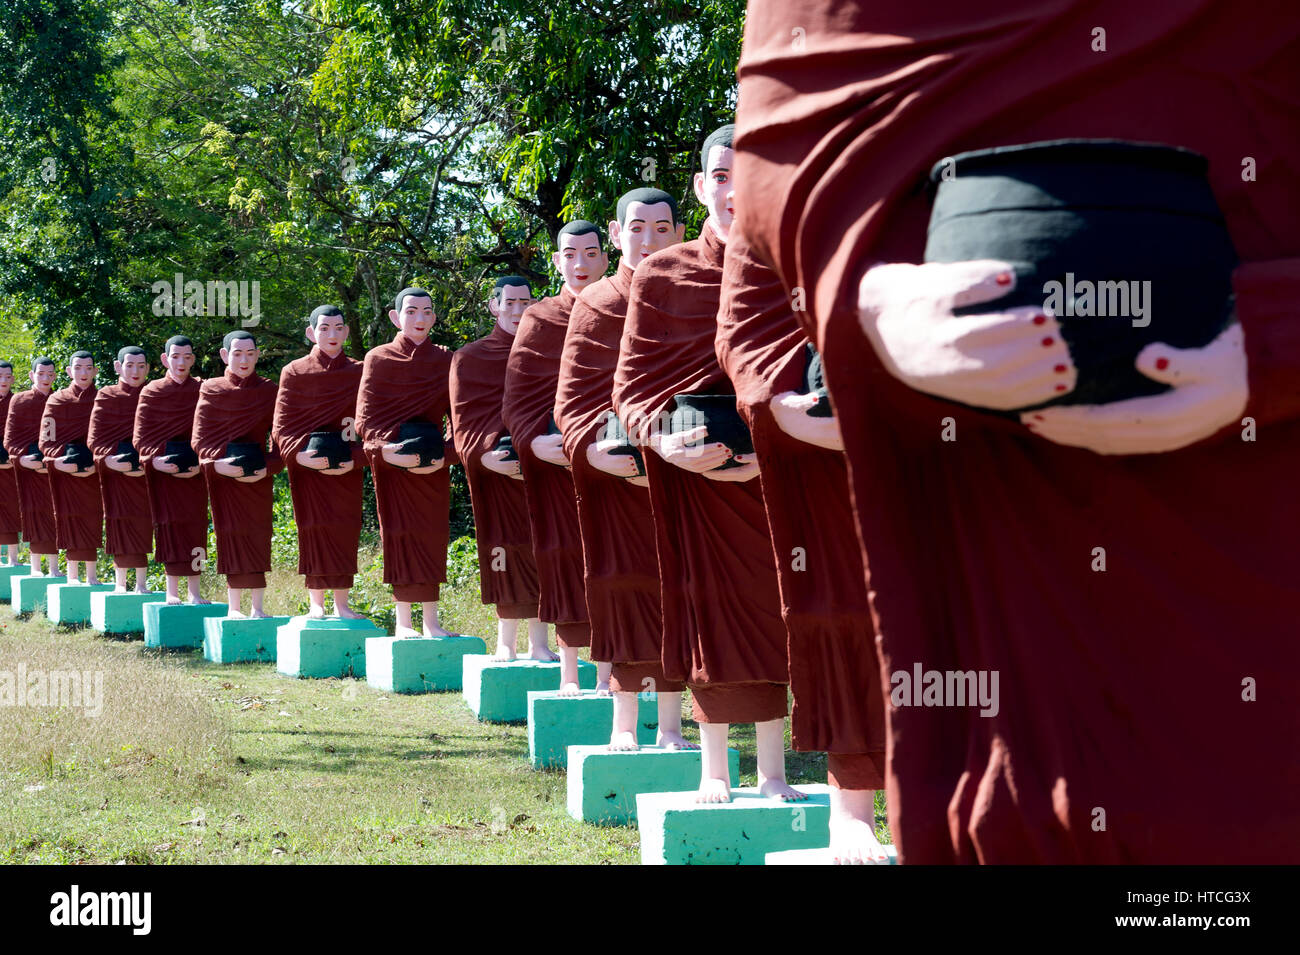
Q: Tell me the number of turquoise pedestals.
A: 13